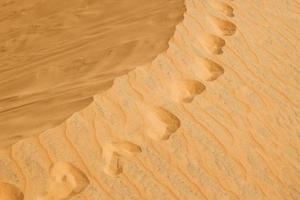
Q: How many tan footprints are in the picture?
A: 9